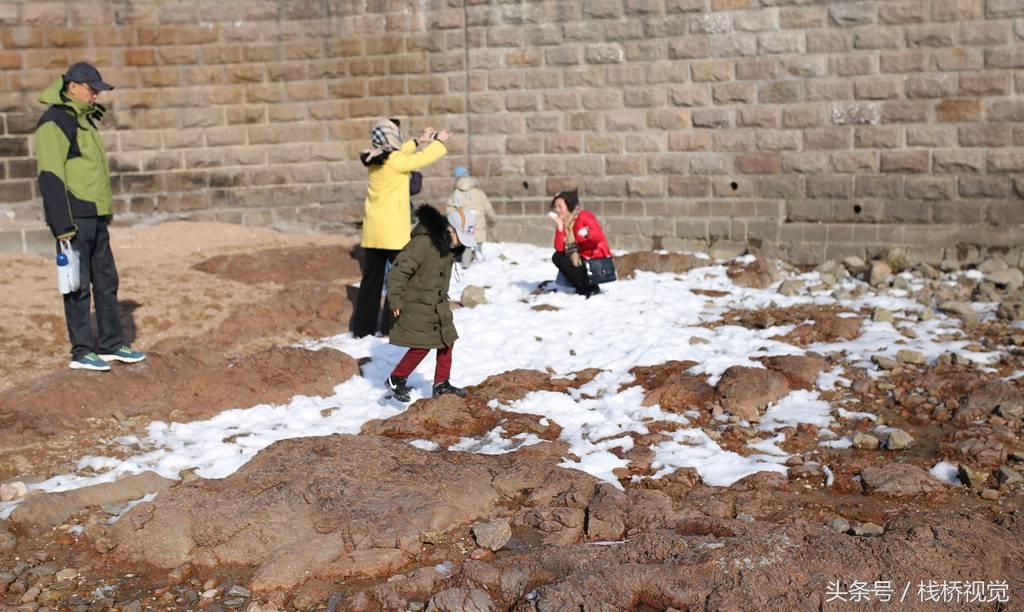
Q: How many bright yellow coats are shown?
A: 1